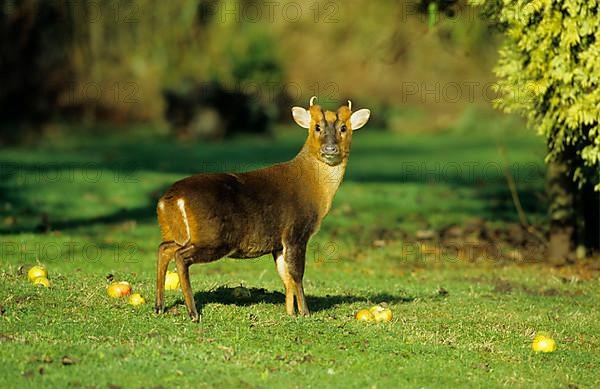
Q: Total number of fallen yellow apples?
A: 8